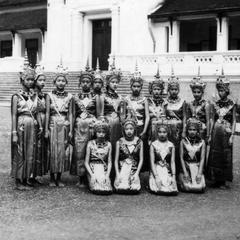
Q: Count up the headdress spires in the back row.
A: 11